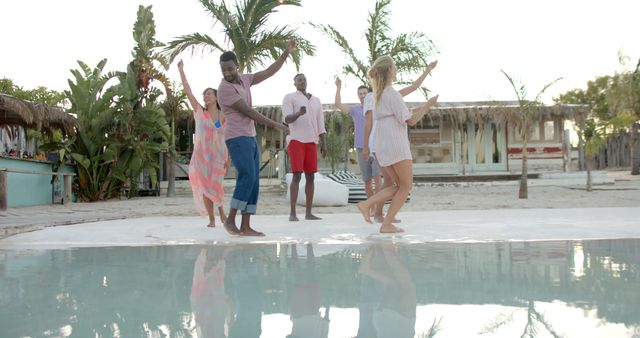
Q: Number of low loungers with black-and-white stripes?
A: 1